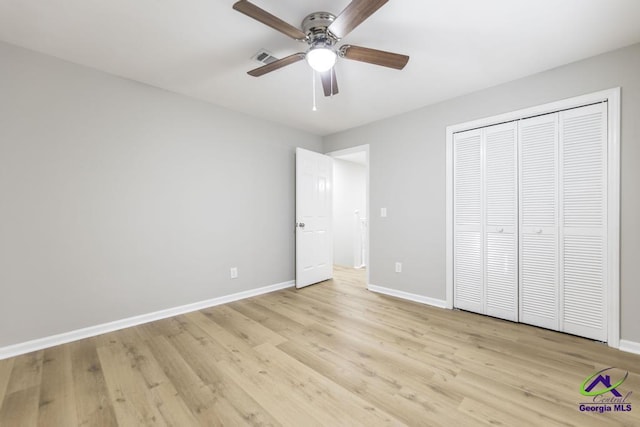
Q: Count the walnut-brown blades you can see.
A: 5